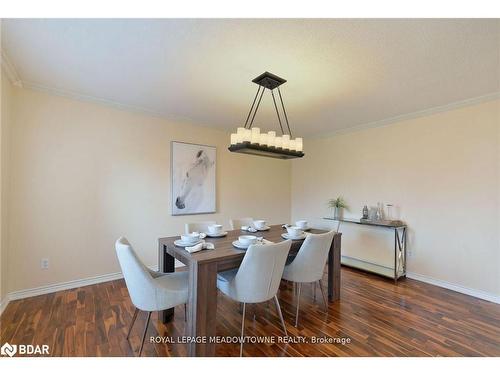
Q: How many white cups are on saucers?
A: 6